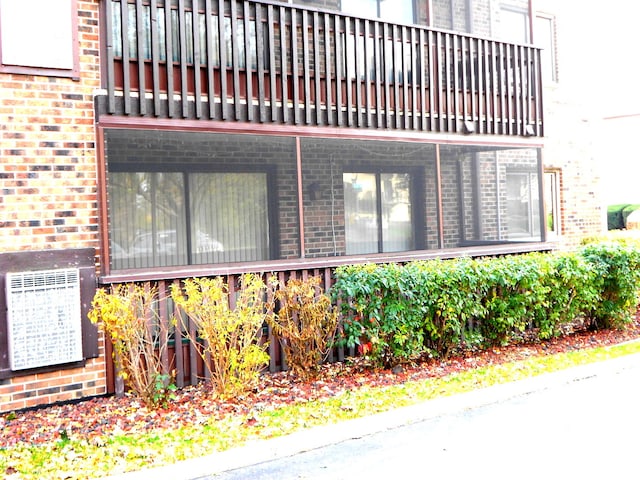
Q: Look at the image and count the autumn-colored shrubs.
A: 3